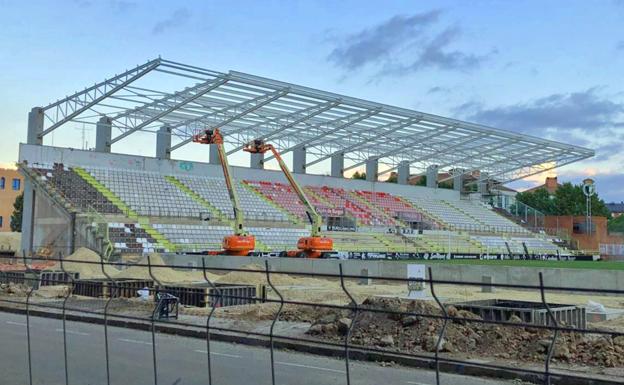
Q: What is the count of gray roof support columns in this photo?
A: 12